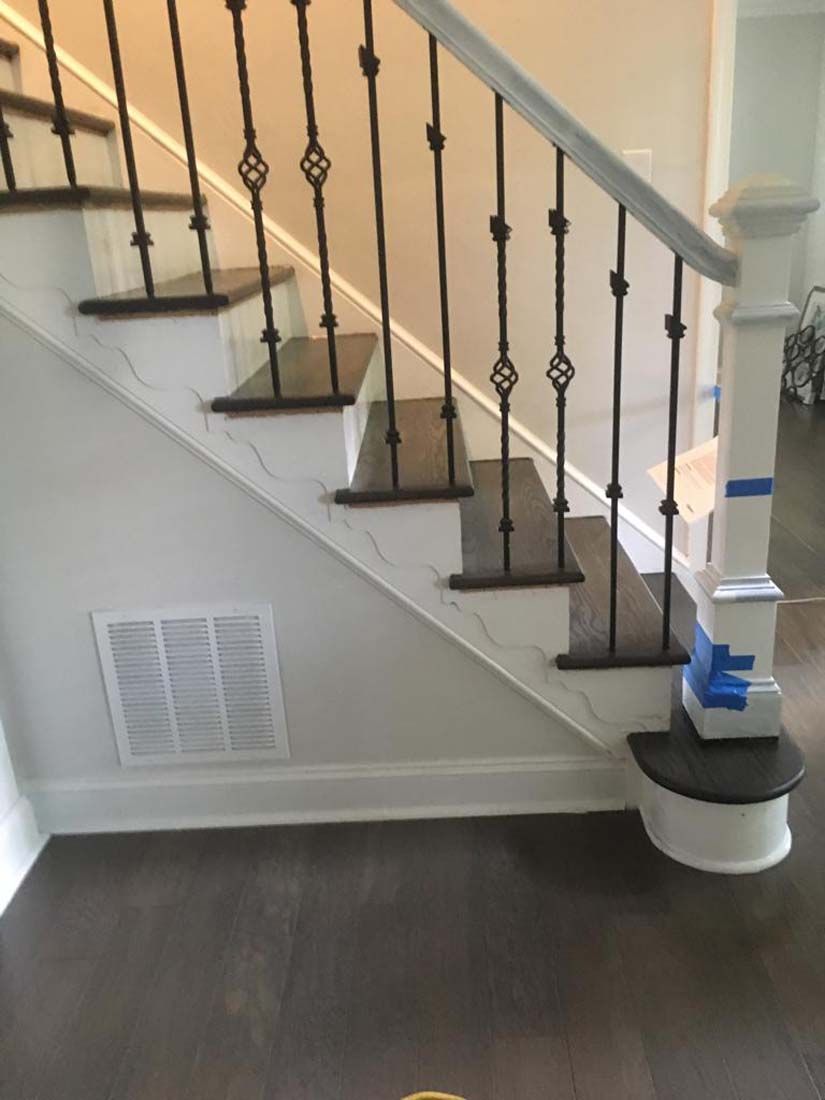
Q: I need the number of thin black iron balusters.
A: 12